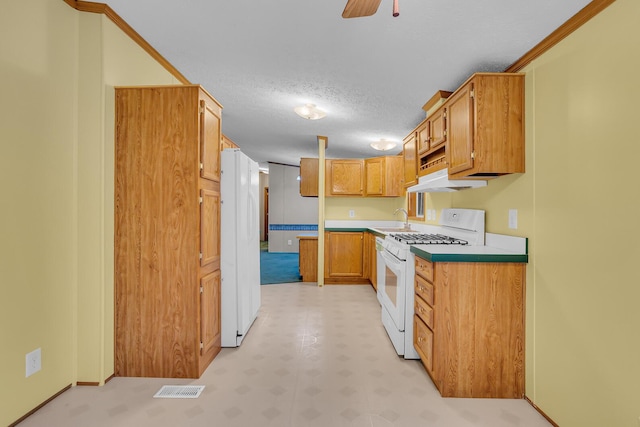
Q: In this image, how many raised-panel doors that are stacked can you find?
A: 3